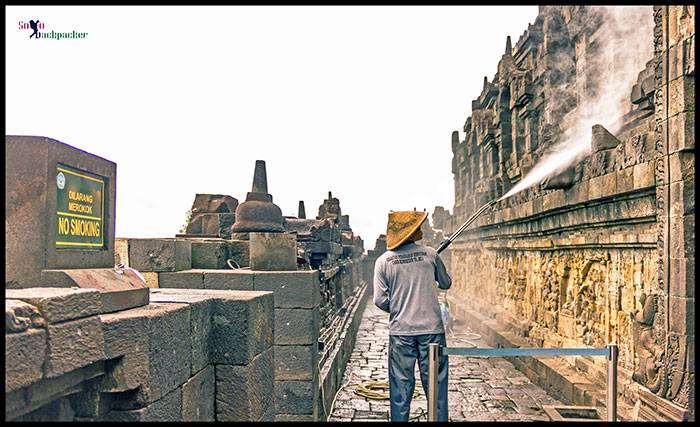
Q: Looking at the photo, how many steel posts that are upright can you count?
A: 2